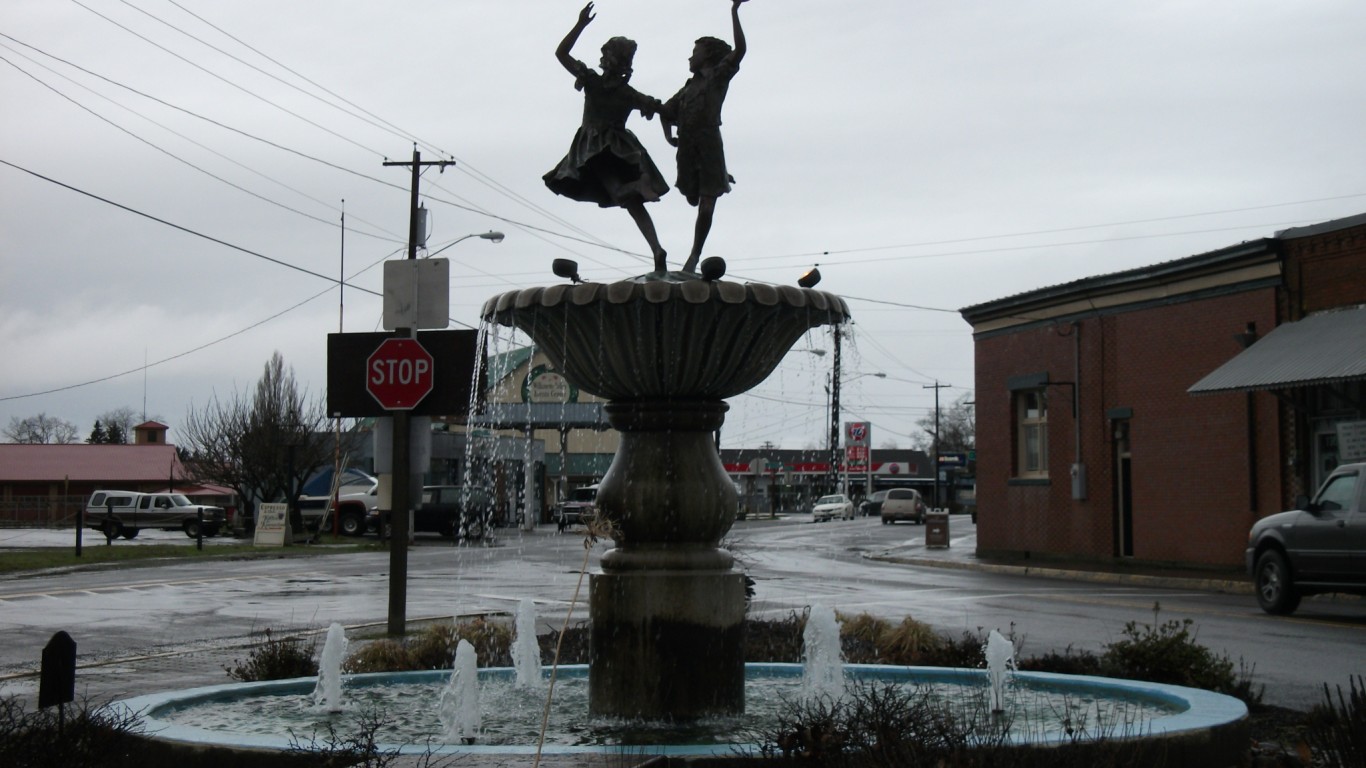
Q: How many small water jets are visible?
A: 5